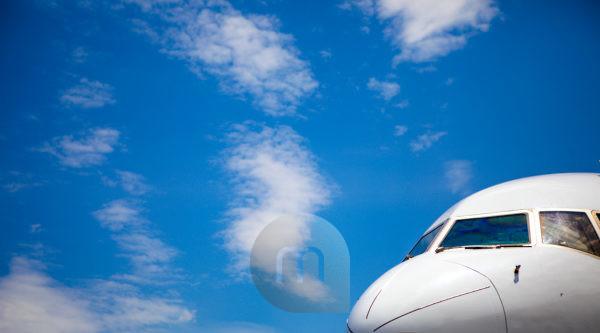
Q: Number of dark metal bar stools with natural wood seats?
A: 0